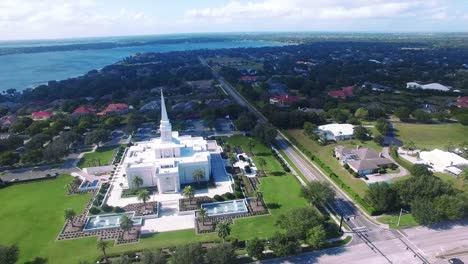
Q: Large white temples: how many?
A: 1